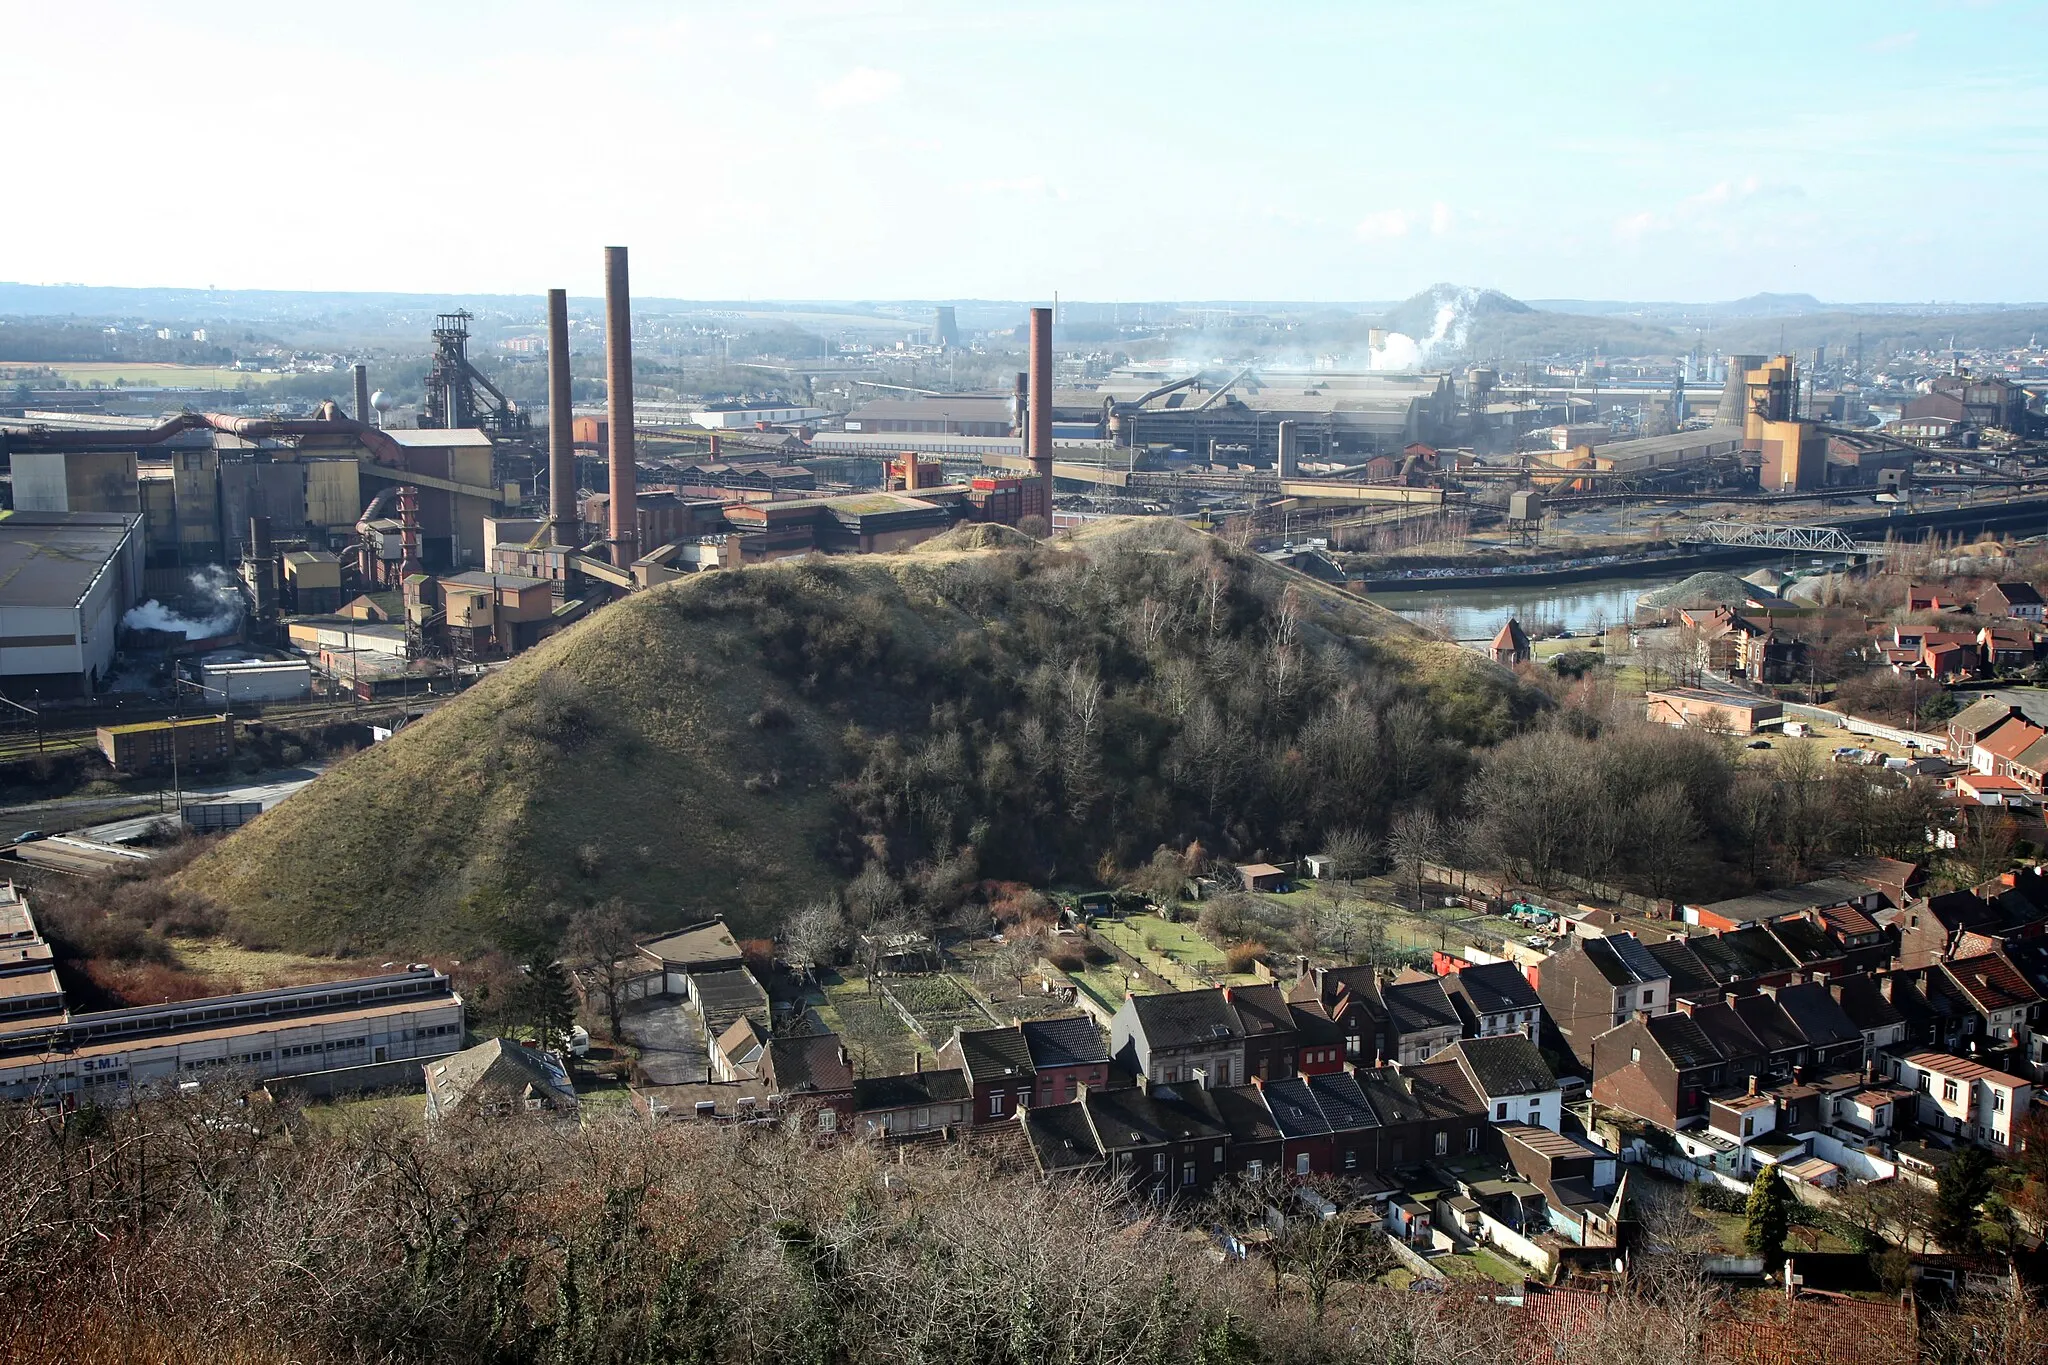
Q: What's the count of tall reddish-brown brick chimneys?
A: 3